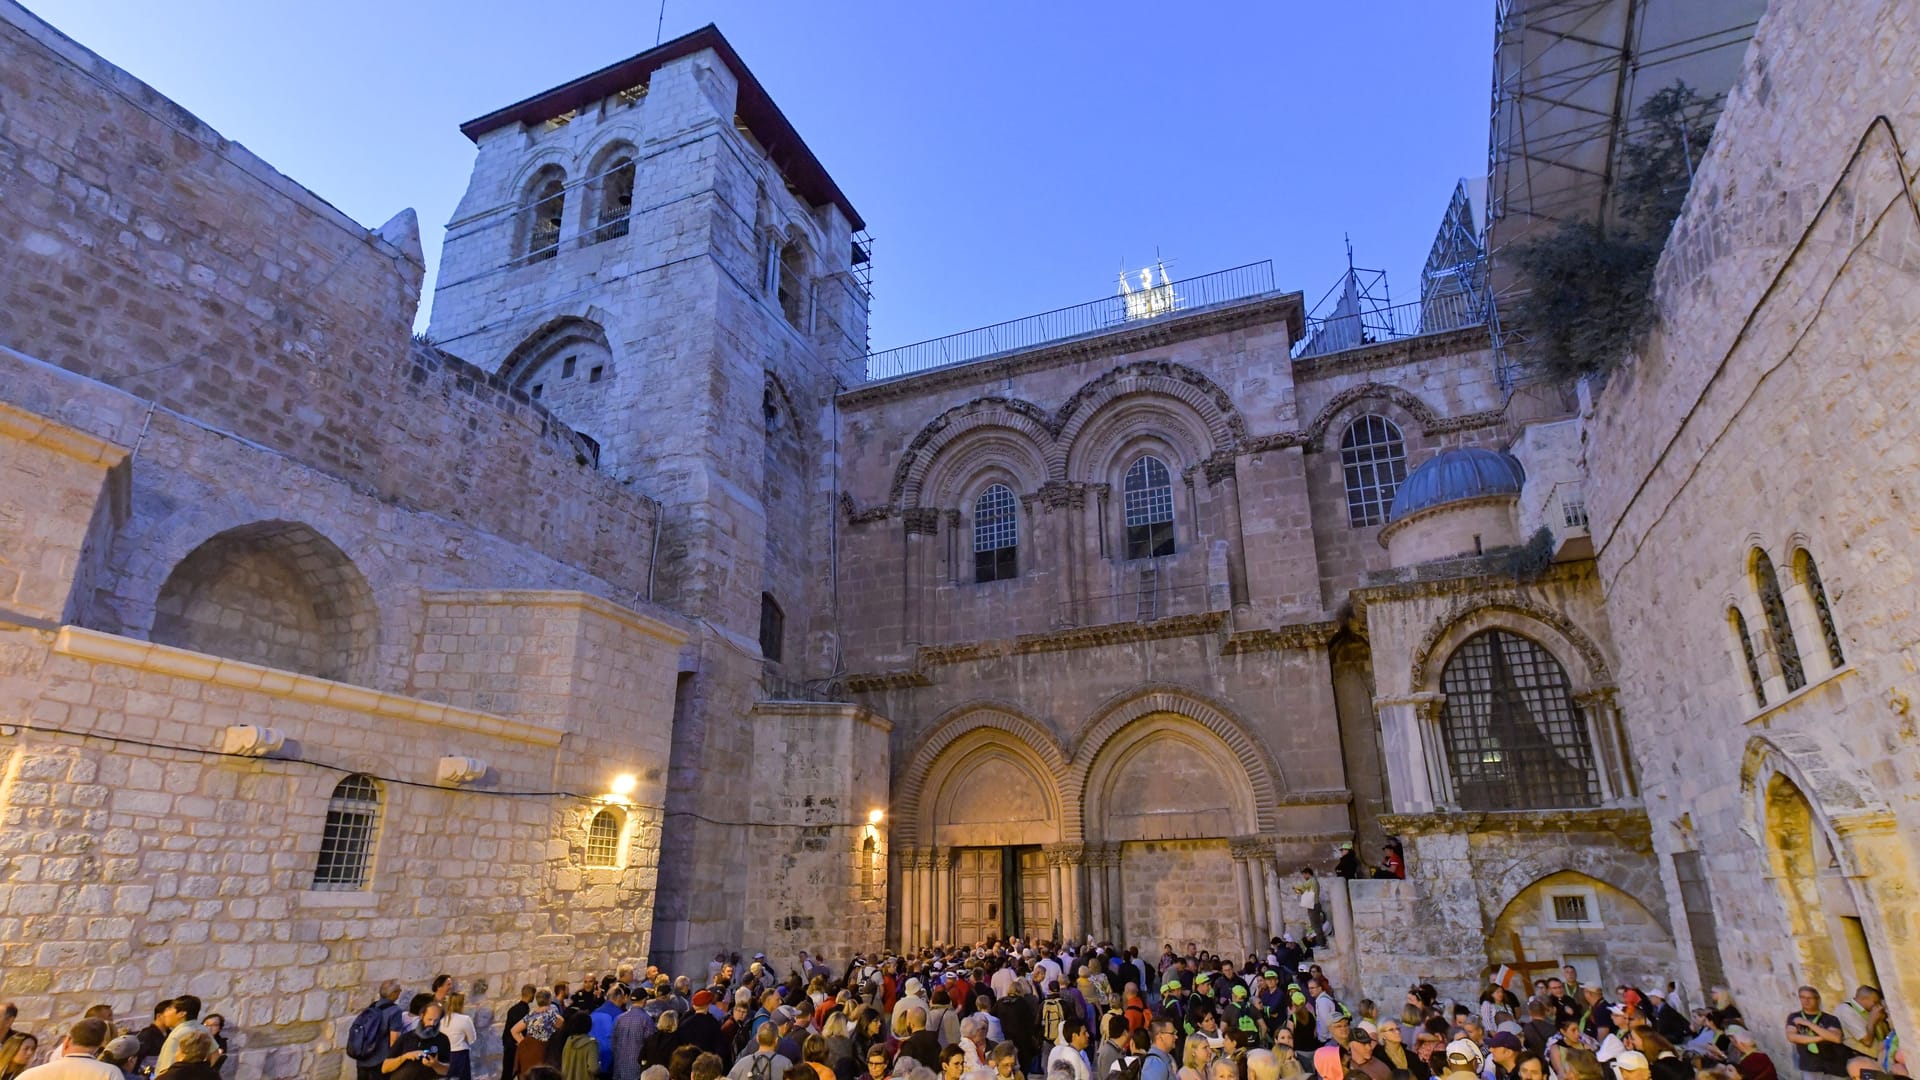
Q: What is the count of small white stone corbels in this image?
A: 2